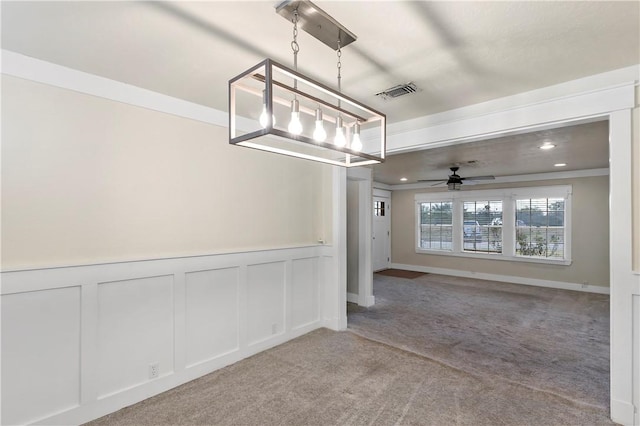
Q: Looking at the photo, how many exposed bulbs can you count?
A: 5